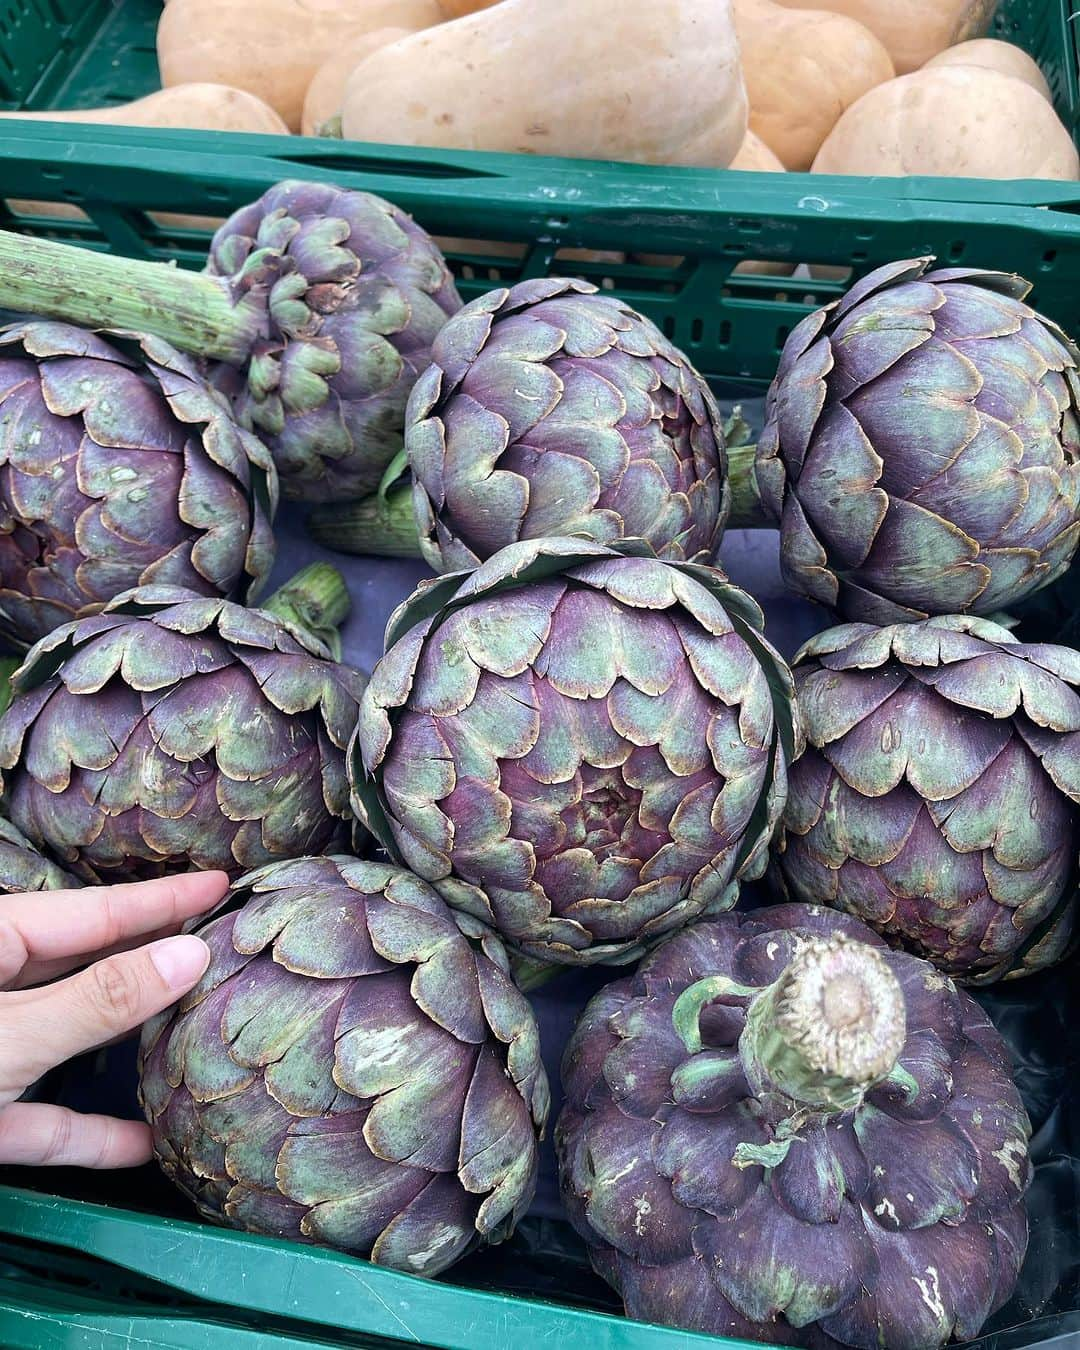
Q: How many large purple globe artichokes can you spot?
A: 9